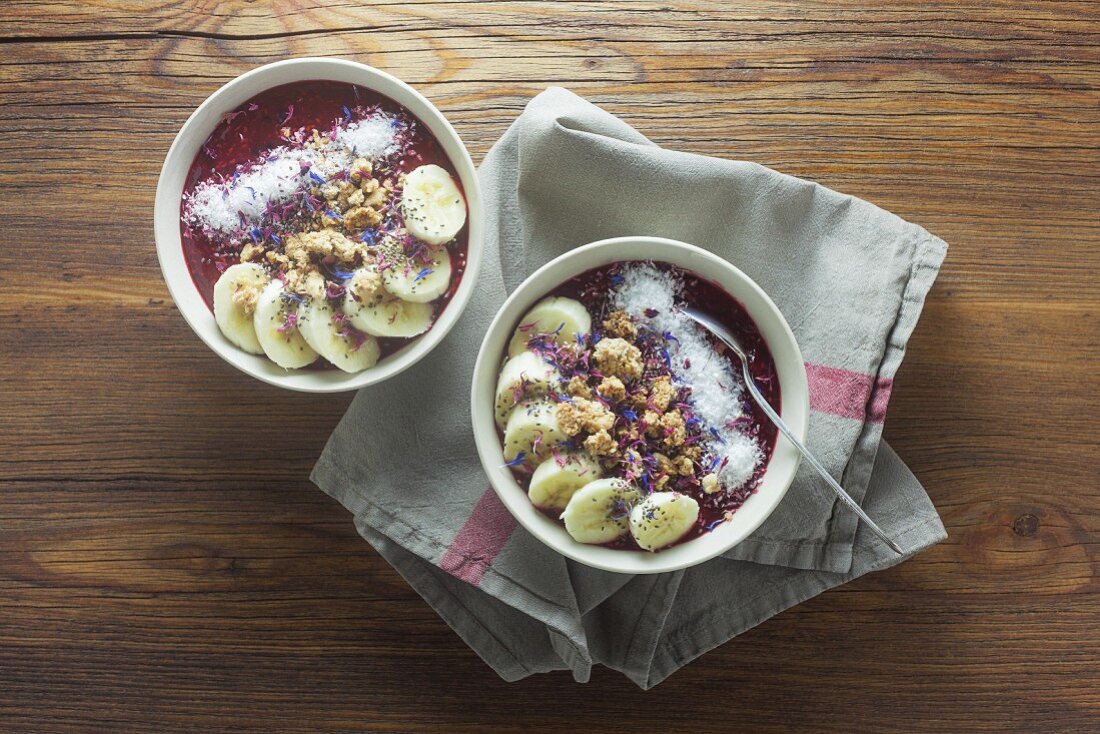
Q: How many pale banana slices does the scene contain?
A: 12